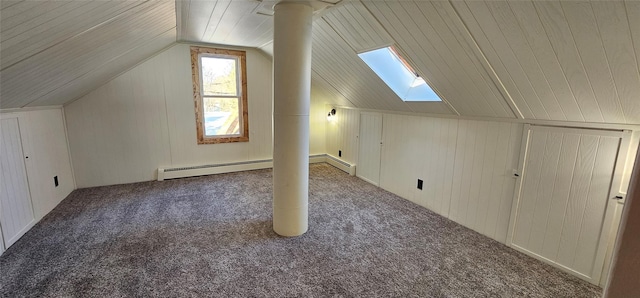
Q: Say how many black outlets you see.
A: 3